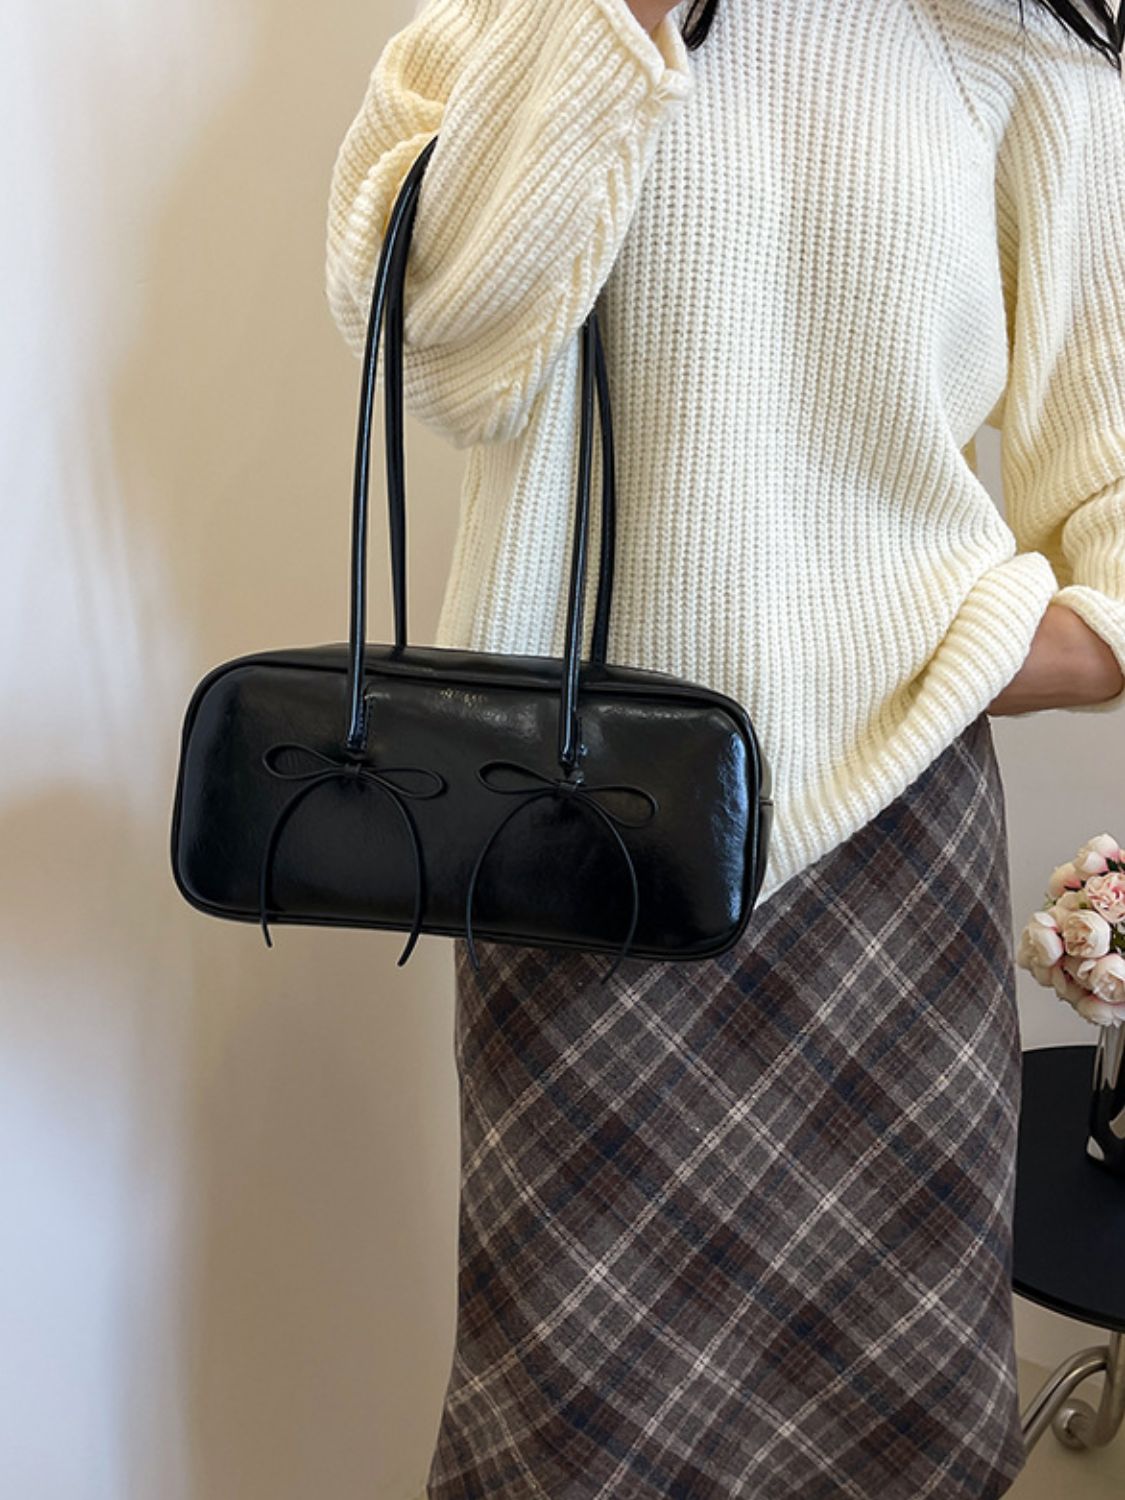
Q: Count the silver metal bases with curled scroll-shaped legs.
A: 1